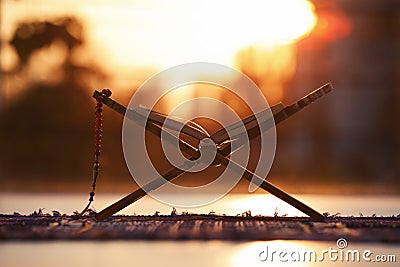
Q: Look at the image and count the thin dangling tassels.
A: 1